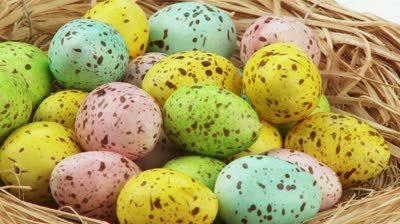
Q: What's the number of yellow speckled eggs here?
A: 8